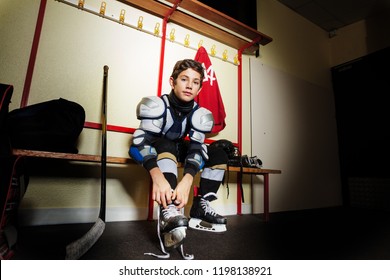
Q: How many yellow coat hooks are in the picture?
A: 11